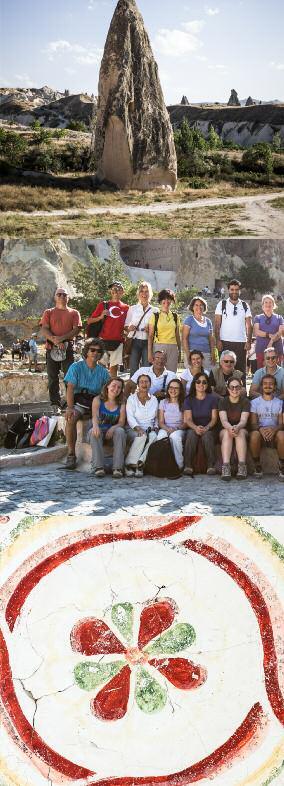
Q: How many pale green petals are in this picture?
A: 4